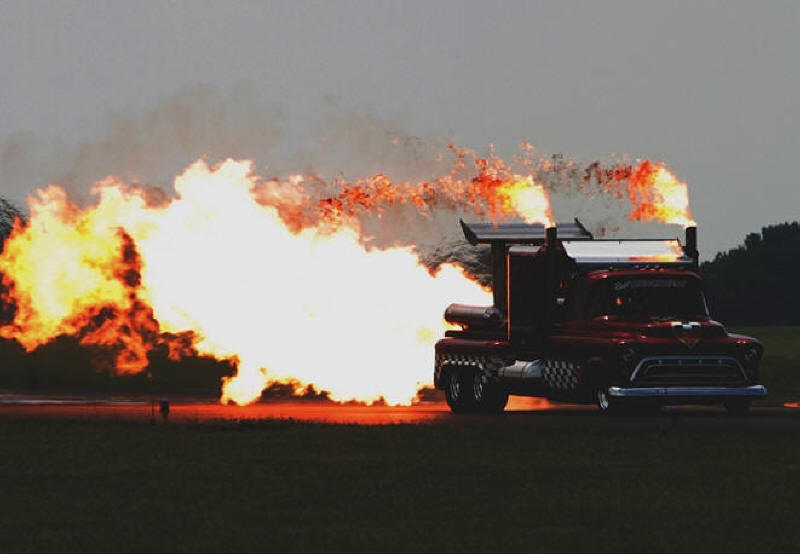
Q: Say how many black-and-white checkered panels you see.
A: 2